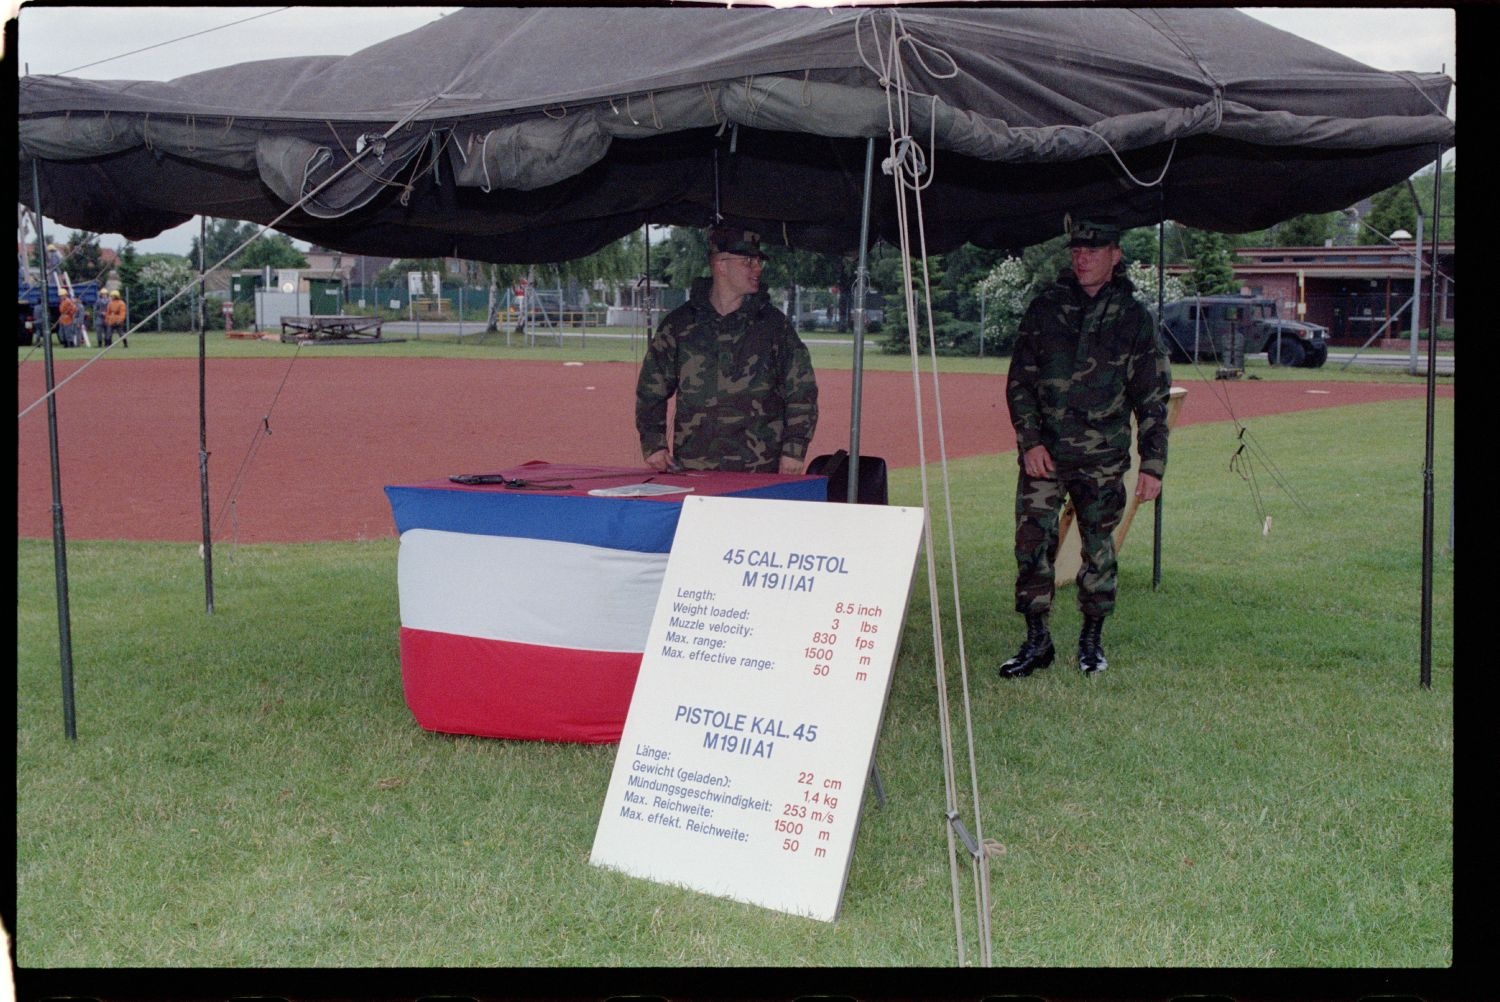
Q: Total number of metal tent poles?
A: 6